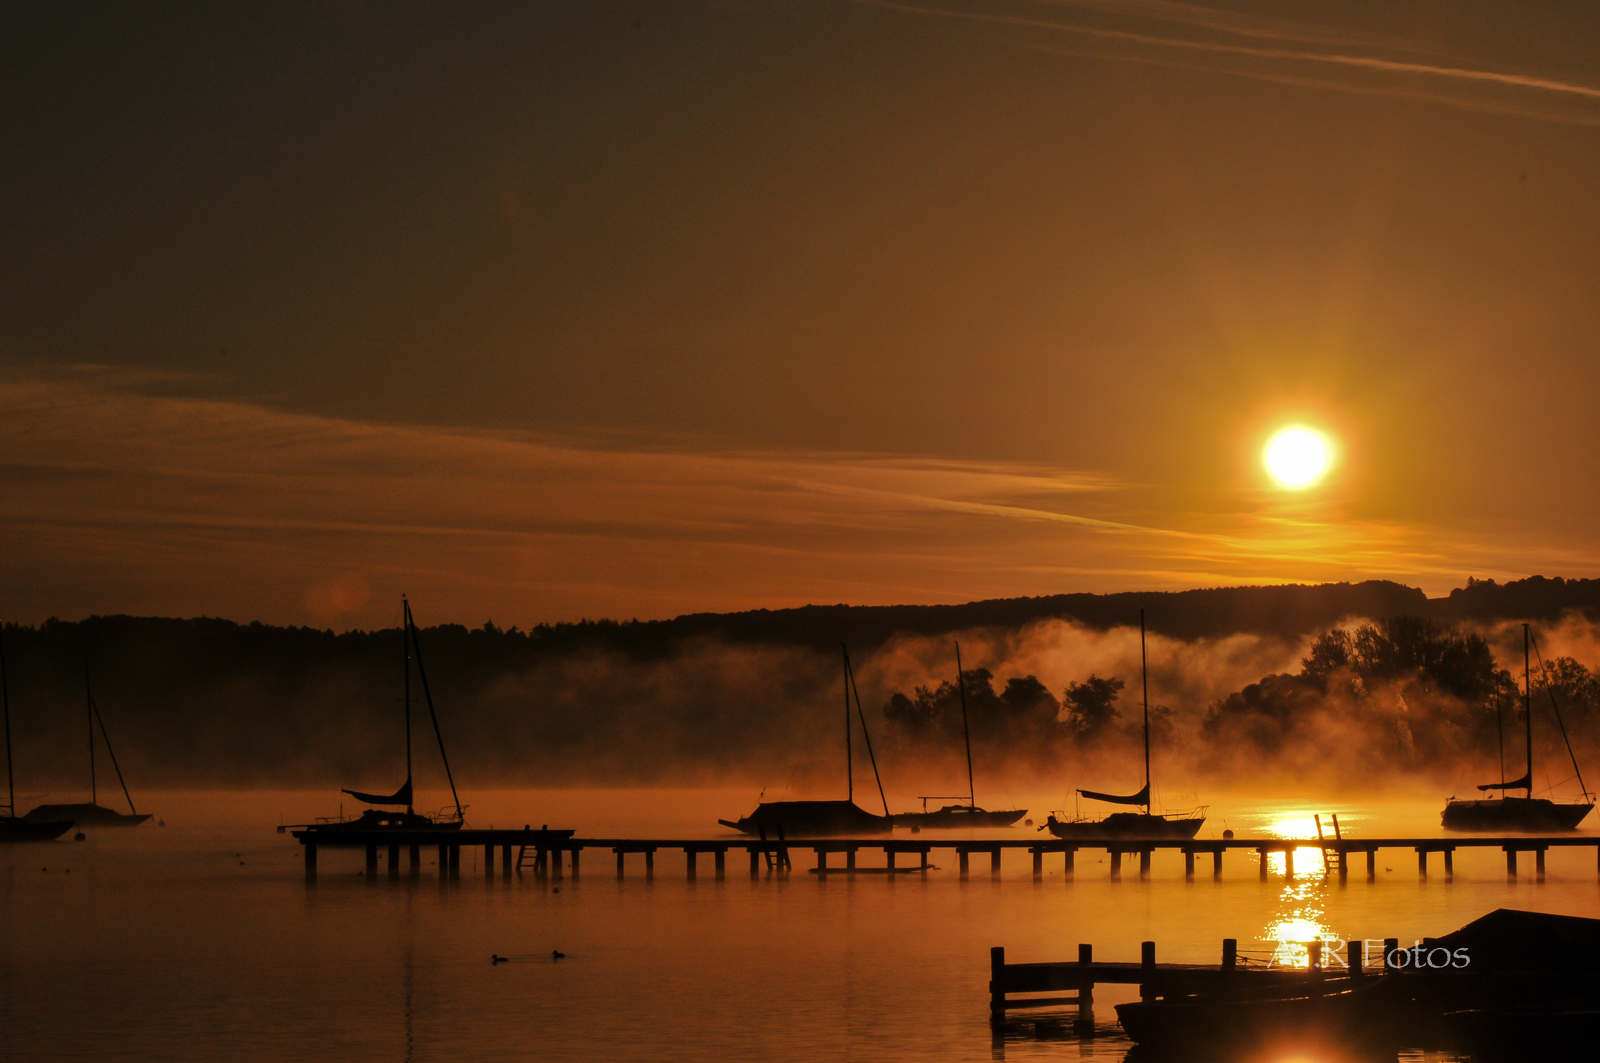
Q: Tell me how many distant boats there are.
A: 7